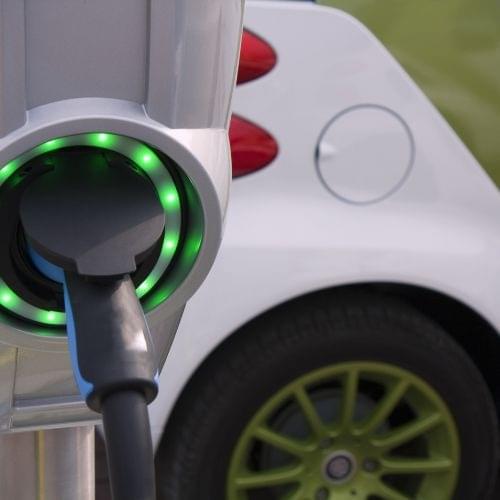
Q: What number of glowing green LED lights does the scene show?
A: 9